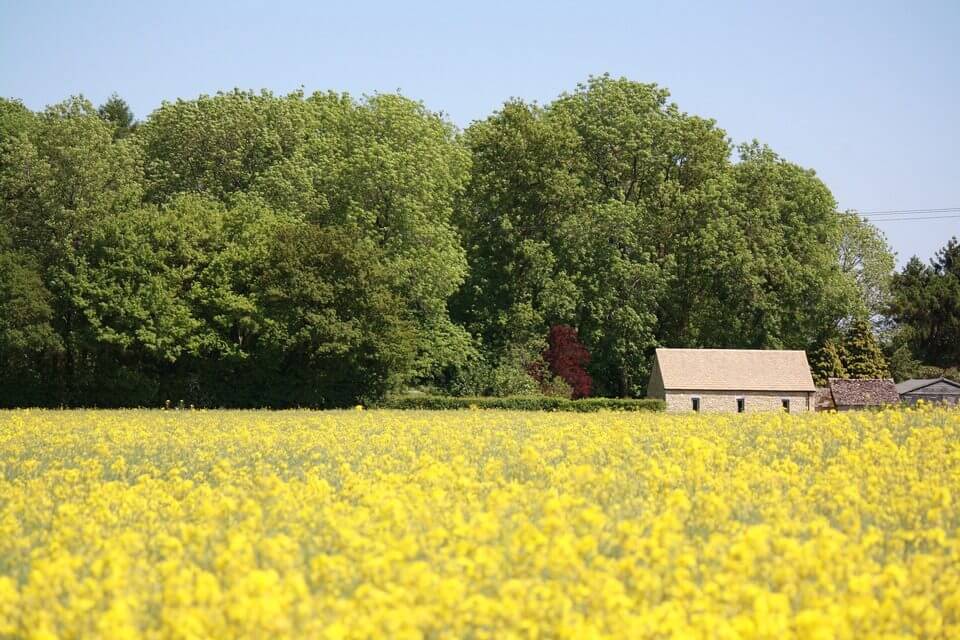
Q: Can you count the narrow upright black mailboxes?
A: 0